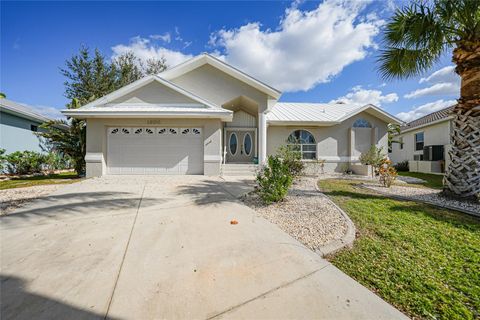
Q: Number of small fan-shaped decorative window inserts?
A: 8